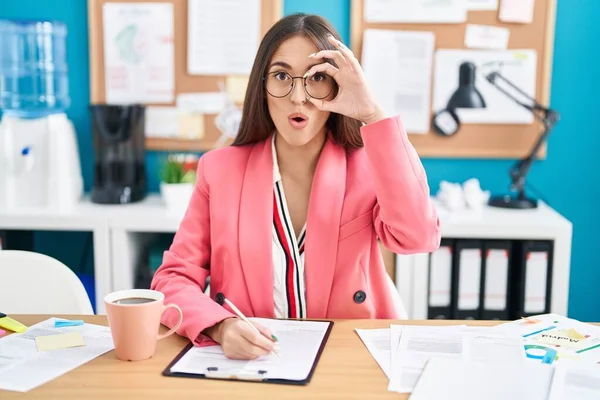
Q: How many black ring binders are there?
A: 4